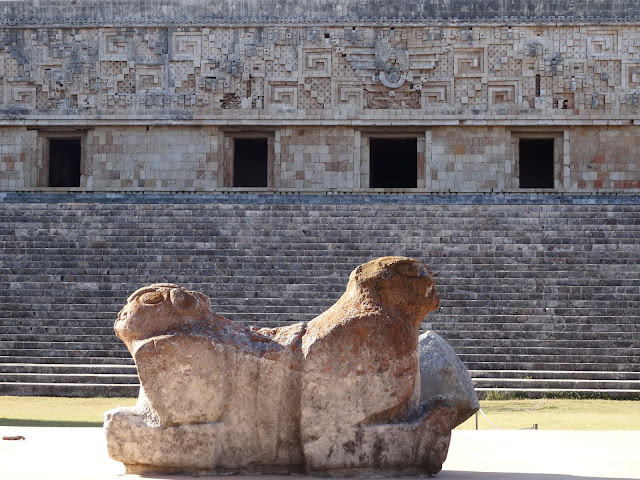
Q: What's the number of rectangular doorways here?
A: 4